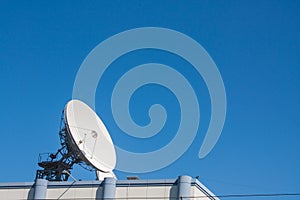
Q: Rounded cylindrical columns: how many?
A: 3